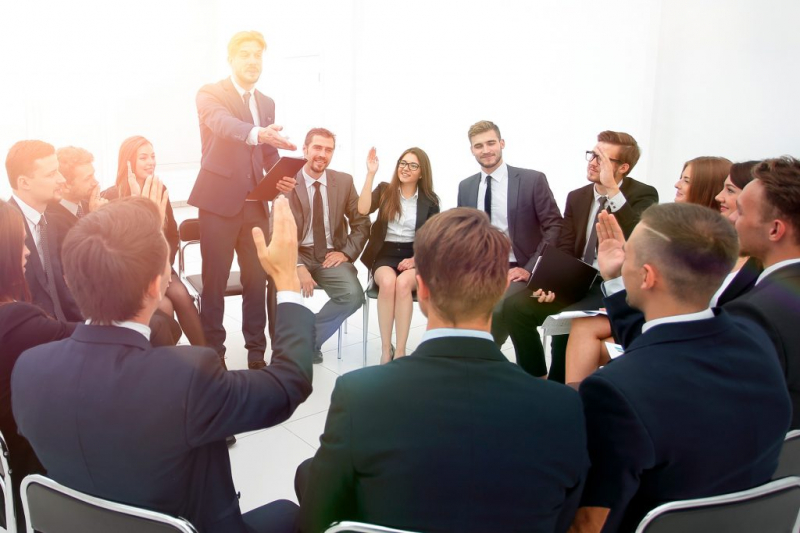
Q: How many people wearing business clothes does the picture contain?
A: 15